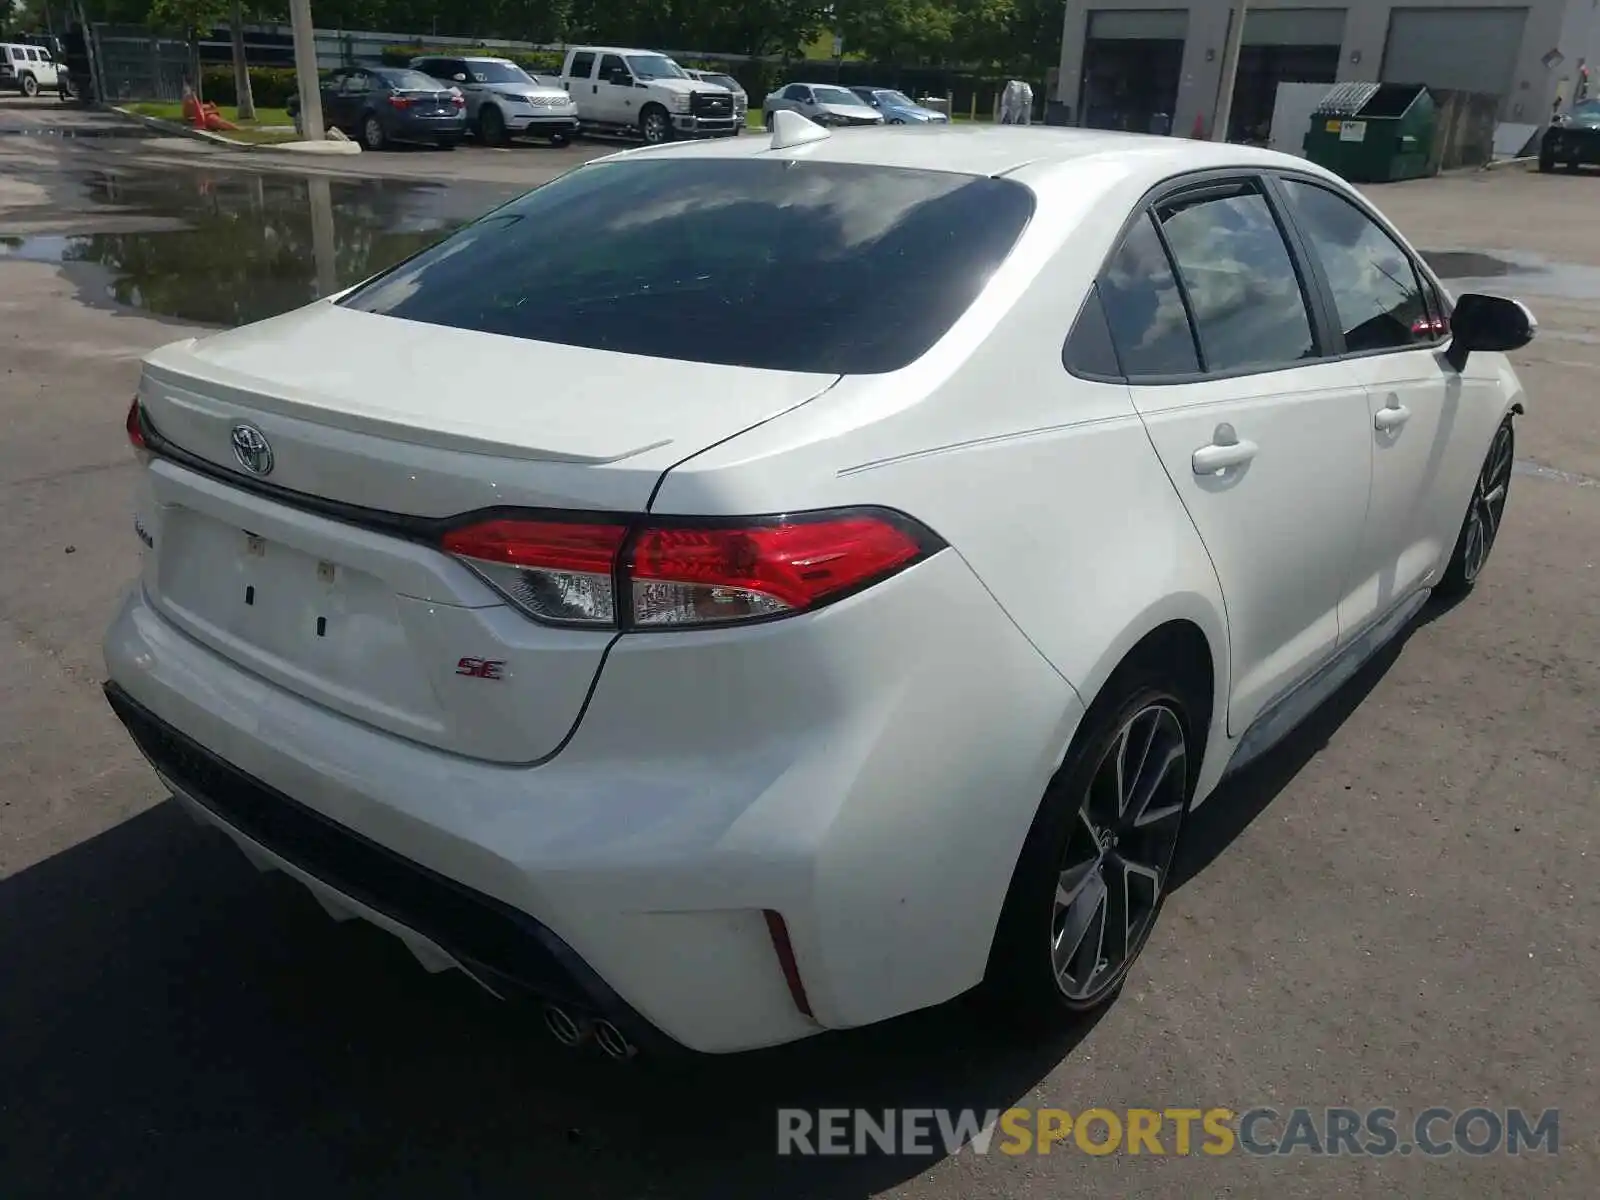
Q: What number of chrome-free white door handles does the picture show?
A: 2